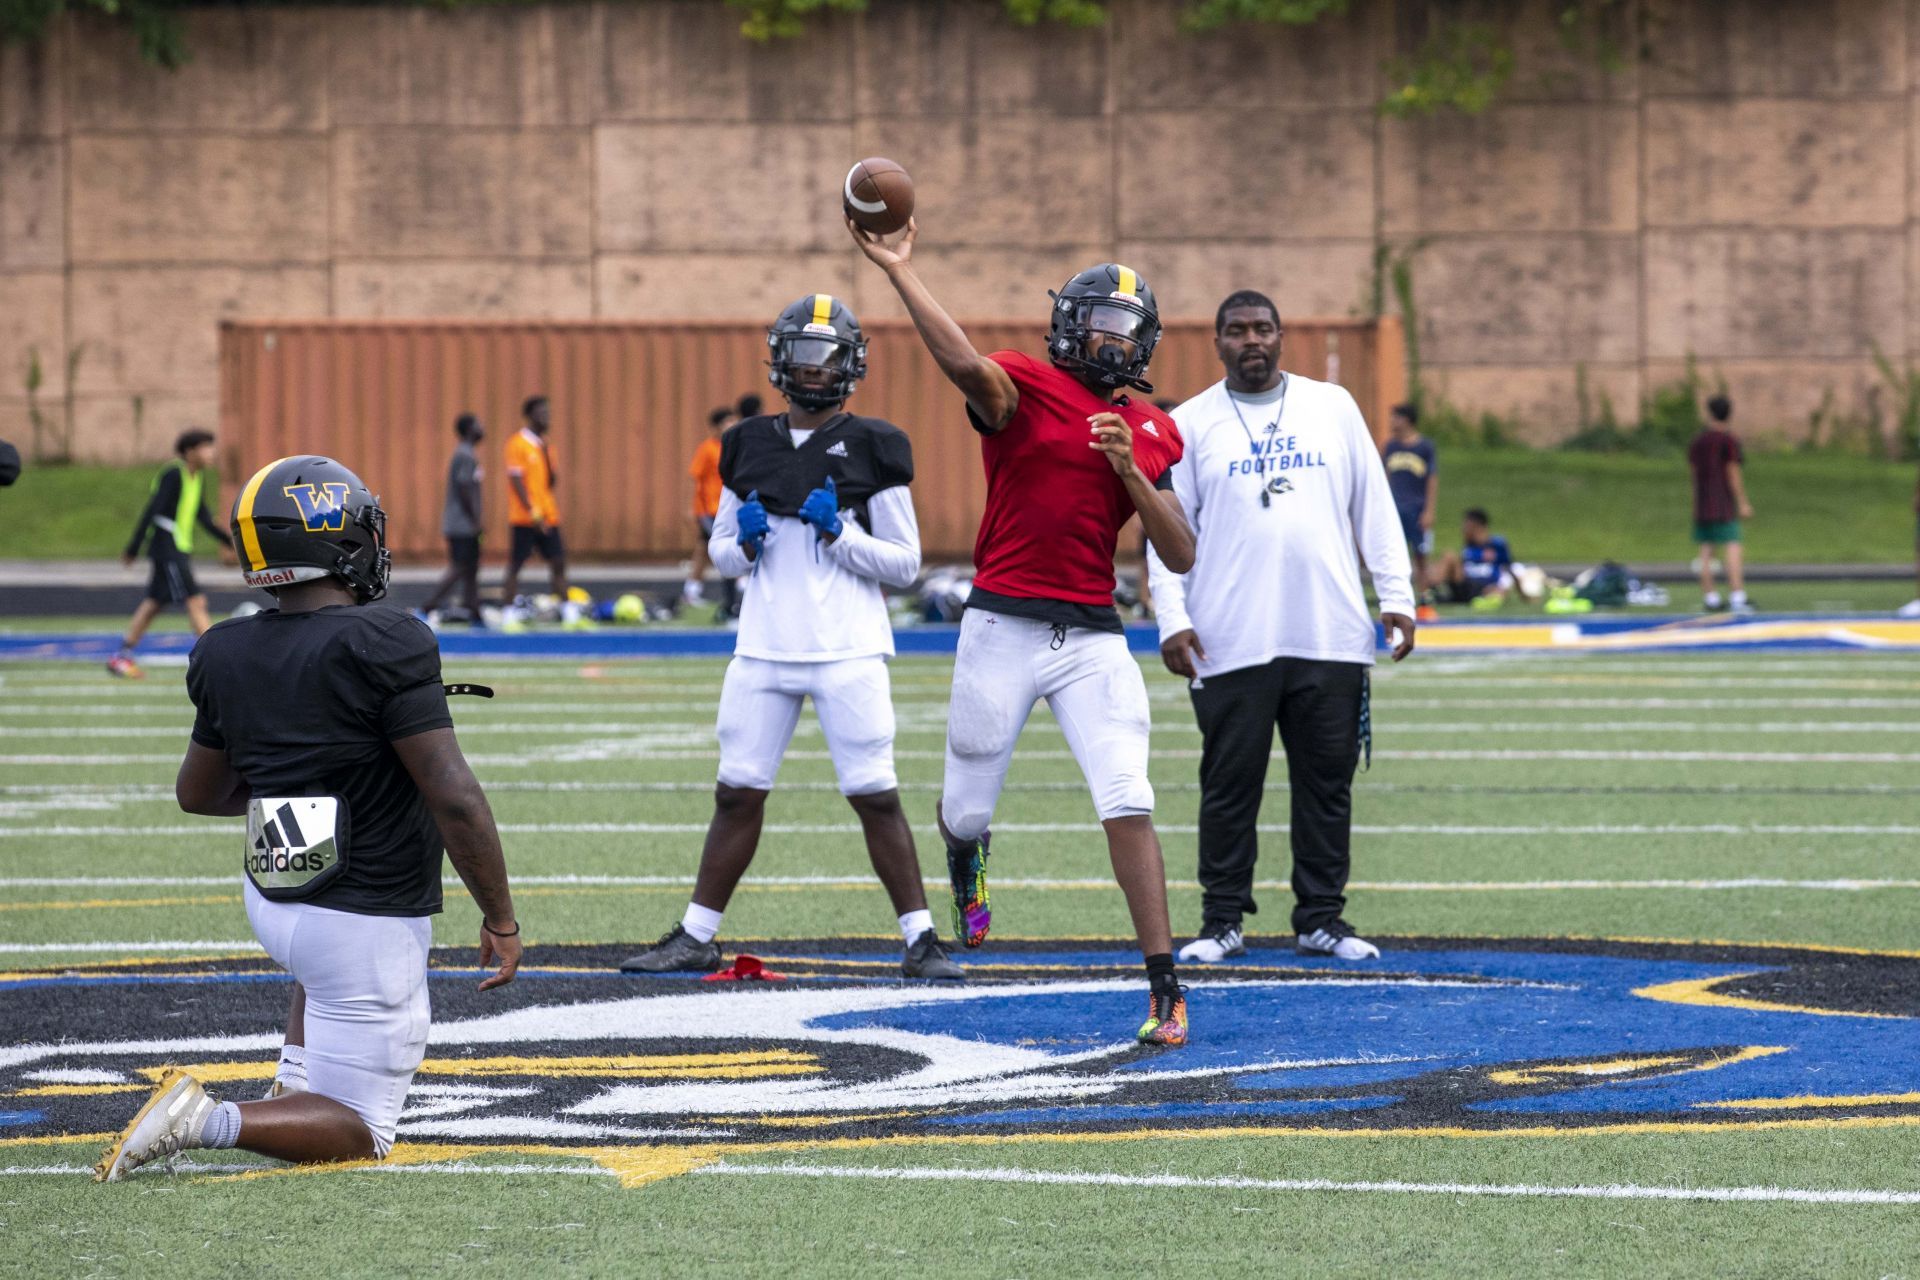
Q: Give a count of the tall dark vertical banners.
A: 0